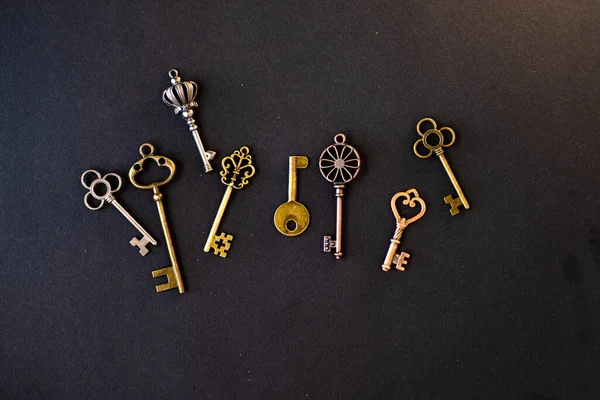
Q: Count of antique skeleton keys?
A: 8